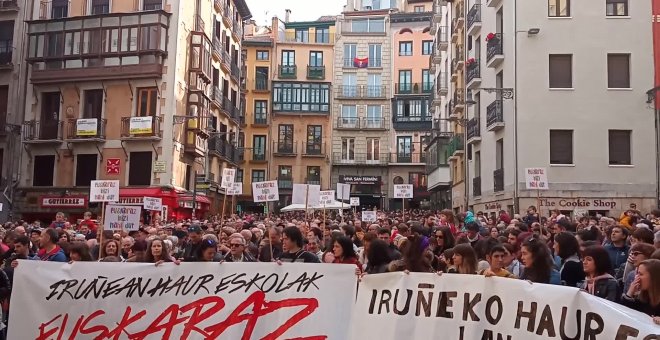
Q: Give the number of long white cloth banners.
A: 2